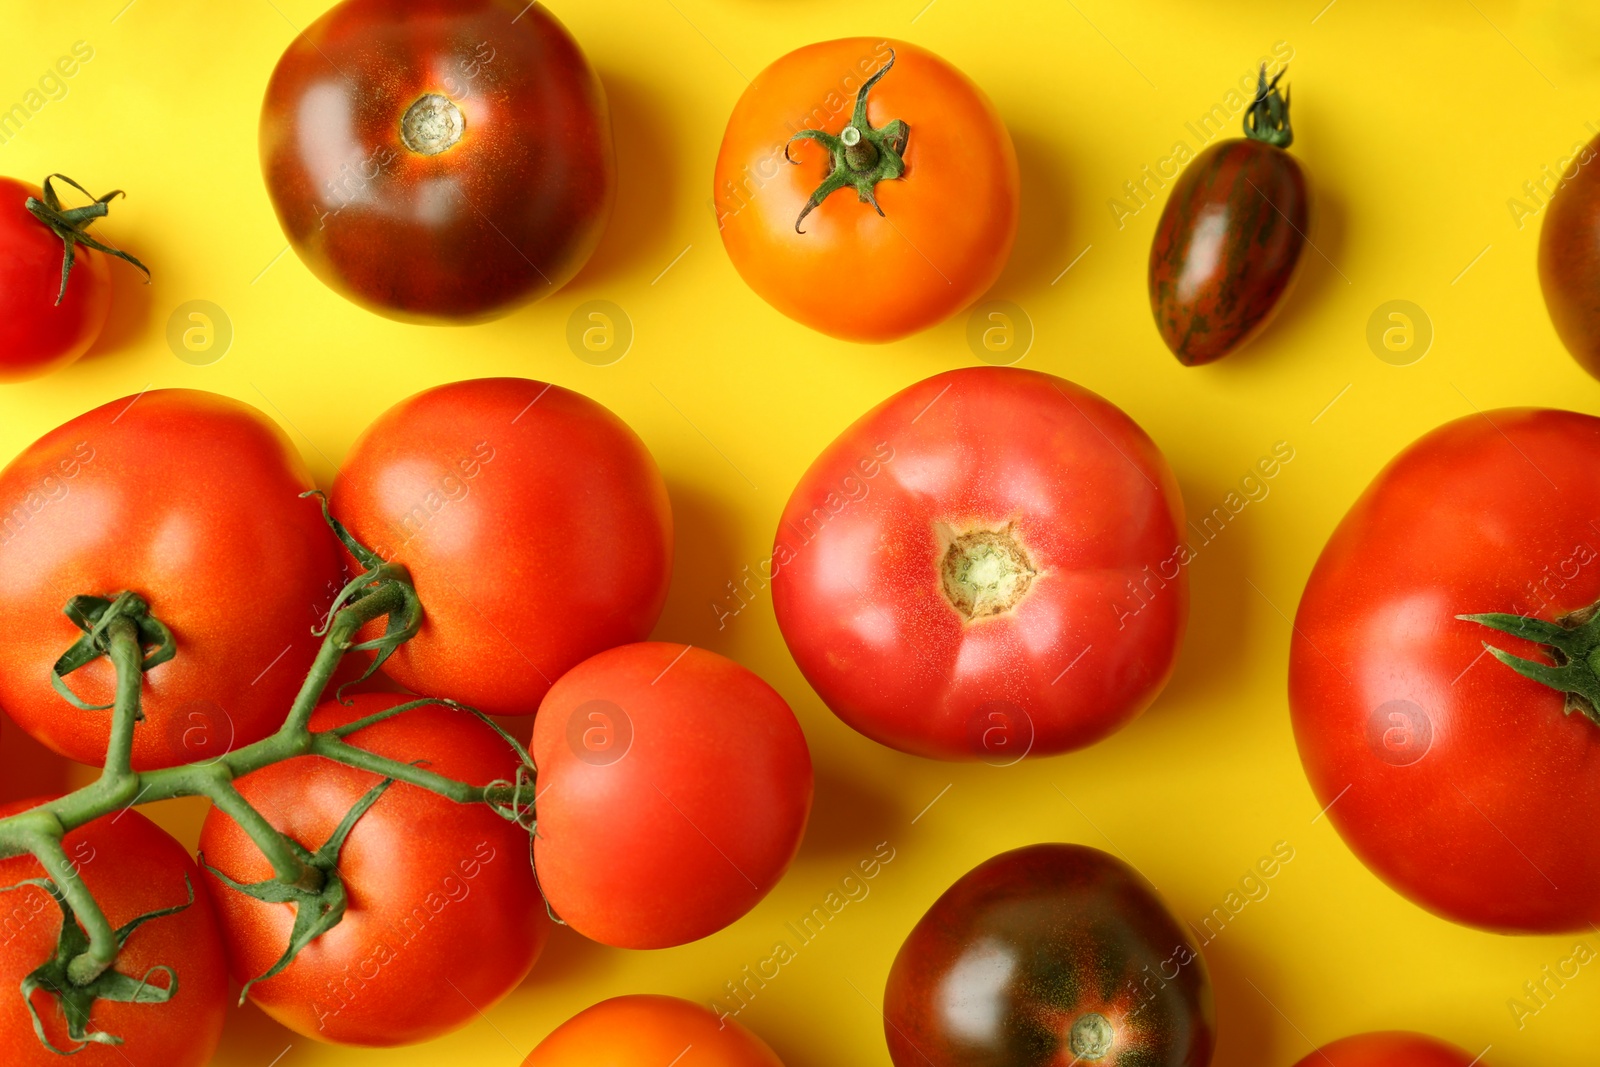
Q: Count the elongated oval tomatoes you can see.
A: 1